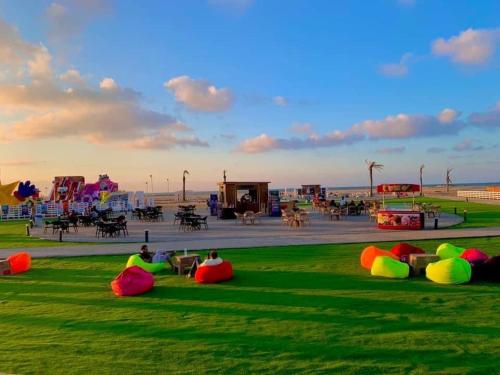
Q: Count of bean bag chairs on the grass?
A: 10